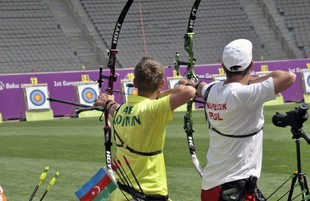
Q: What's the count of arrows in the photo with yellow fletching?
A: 2